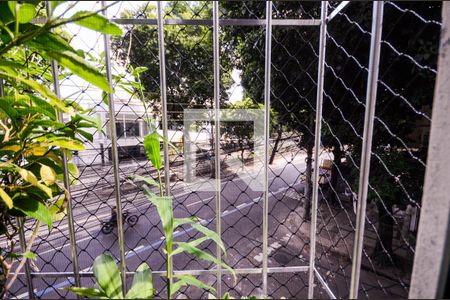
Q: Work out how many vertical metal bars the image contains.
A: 8